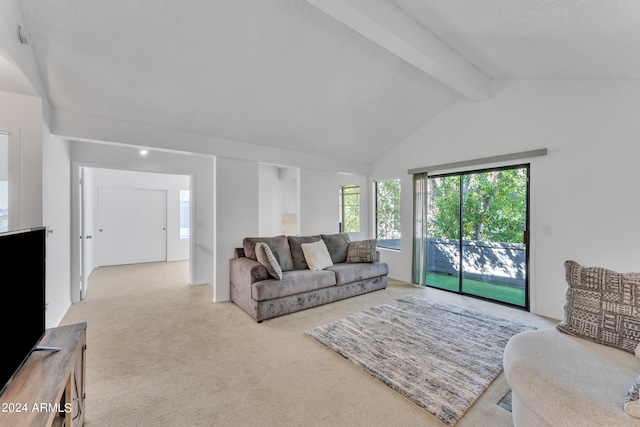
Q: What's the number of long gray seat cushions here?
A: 2